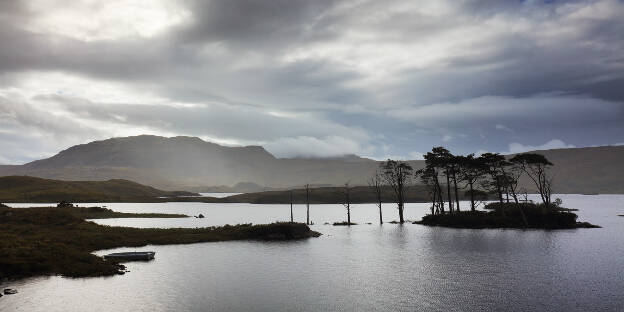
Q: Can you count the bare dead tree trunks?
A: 4